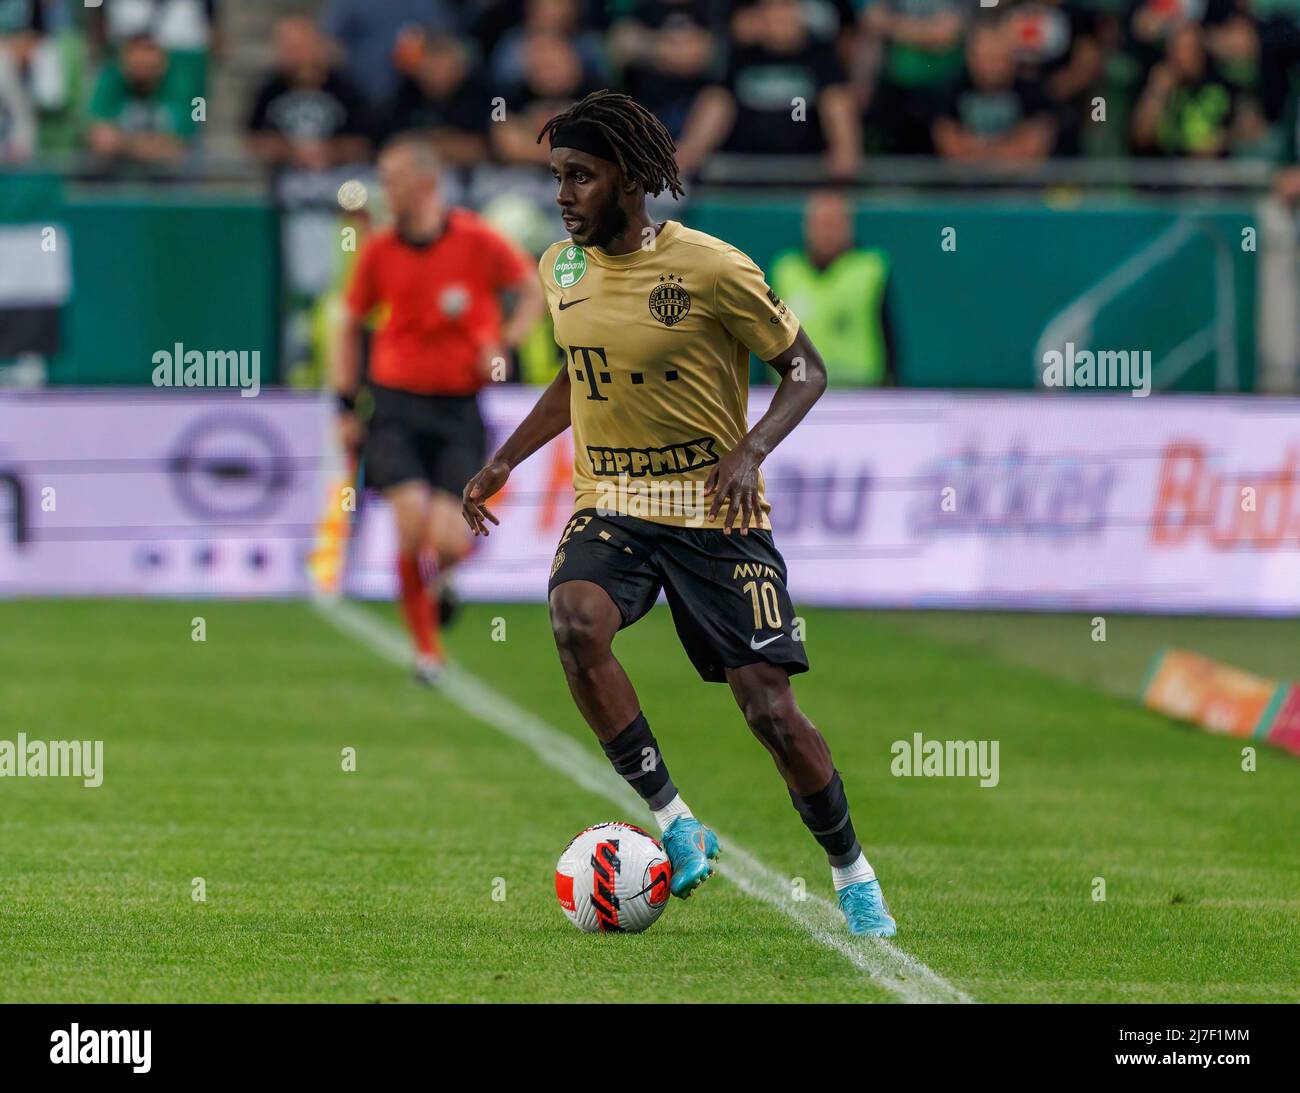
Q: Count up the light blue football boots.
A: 2